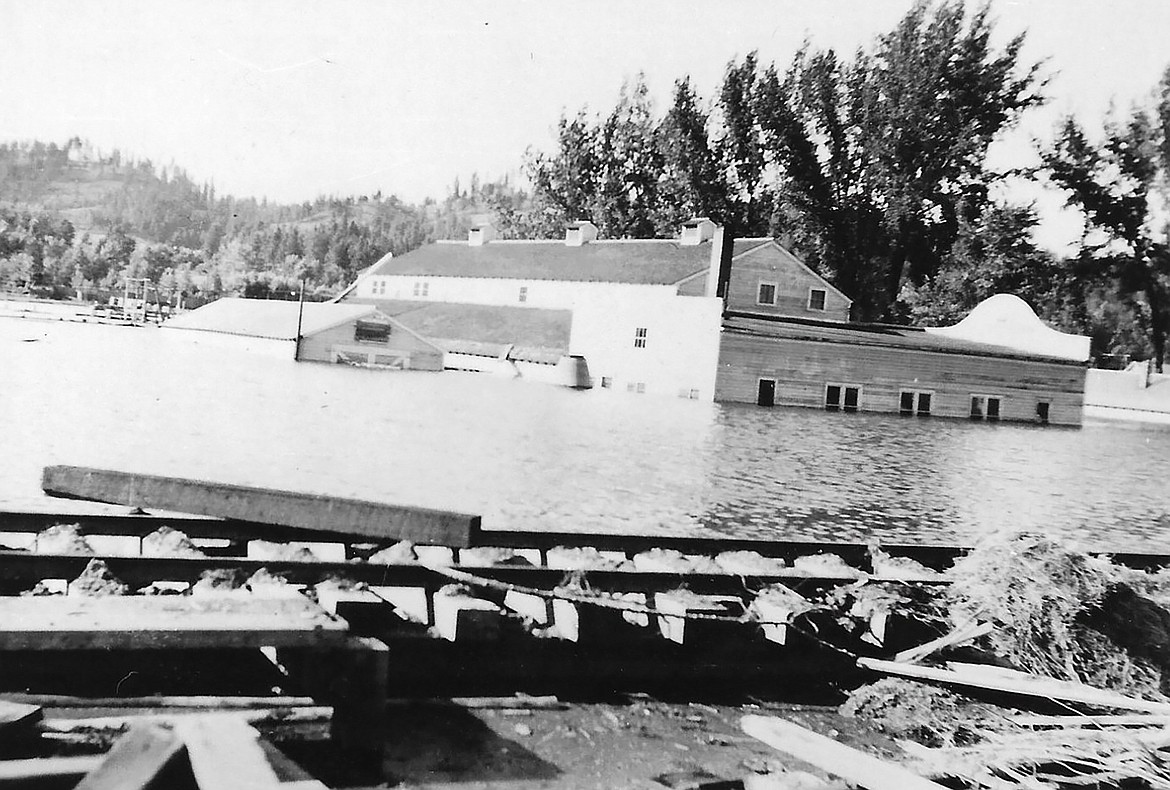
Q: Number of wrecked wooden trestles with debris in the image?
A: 1